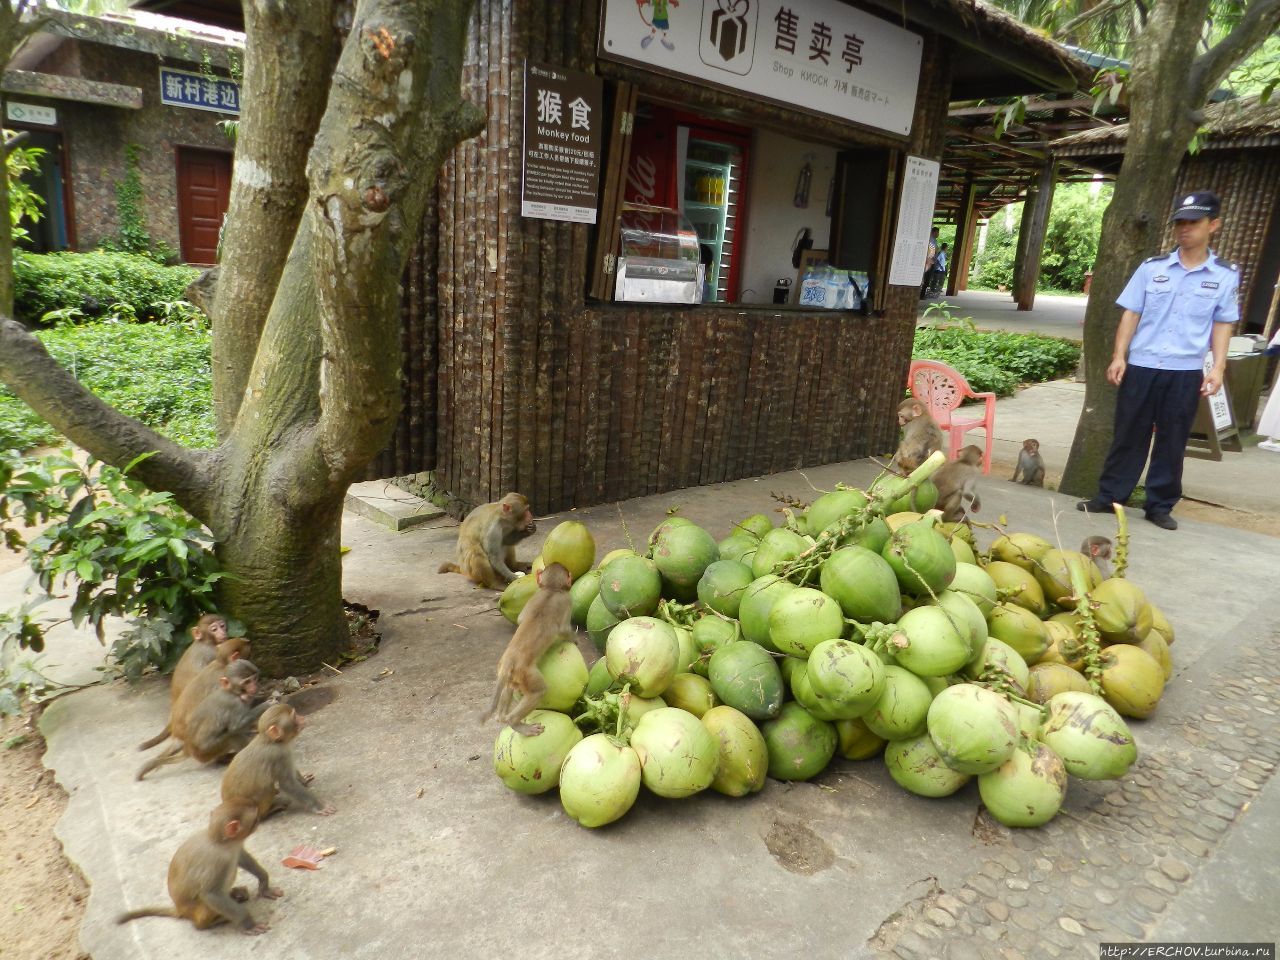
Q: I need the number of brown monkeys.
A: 11